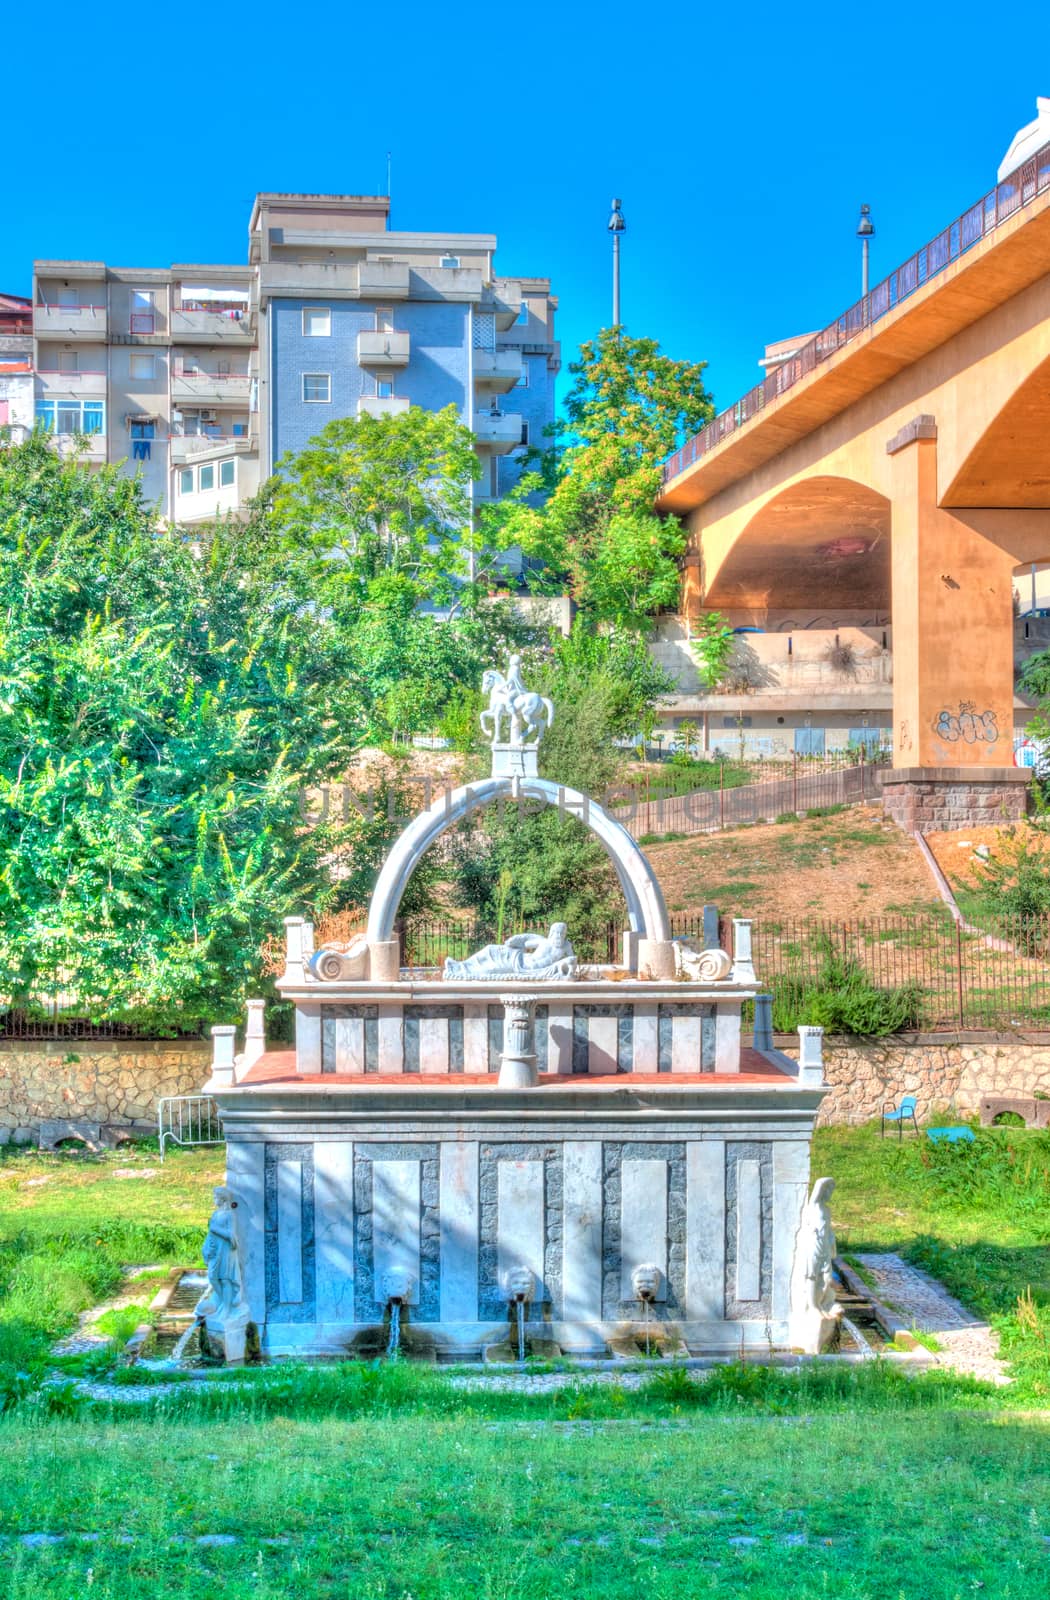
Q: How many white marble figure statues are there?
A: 4